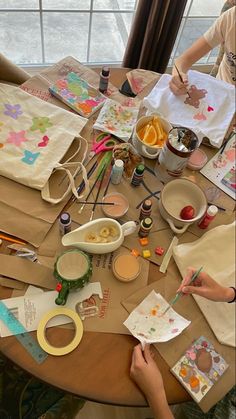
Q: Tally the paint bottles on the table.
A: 7